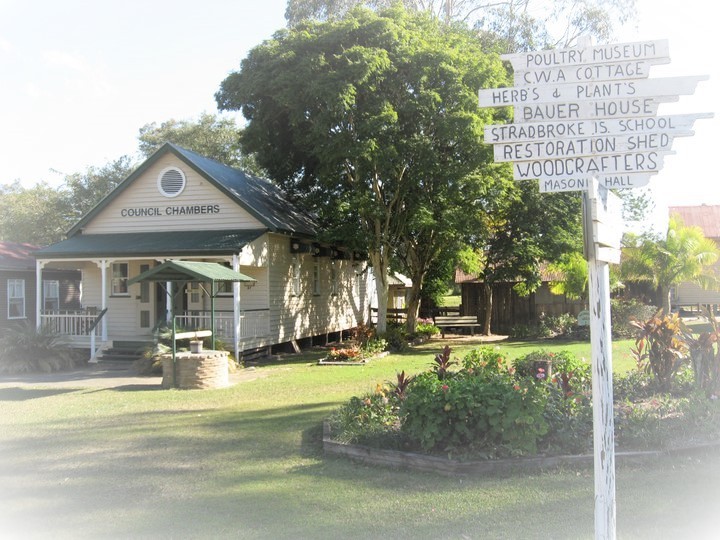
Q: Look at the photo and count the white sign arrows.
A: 8